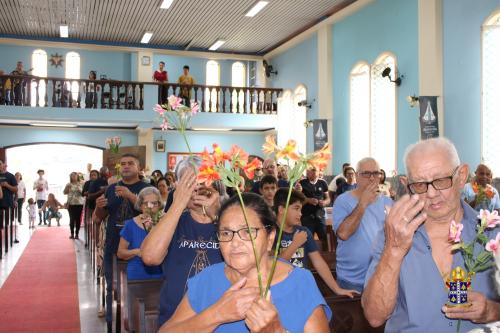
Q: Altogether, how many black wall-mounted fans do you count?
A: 3